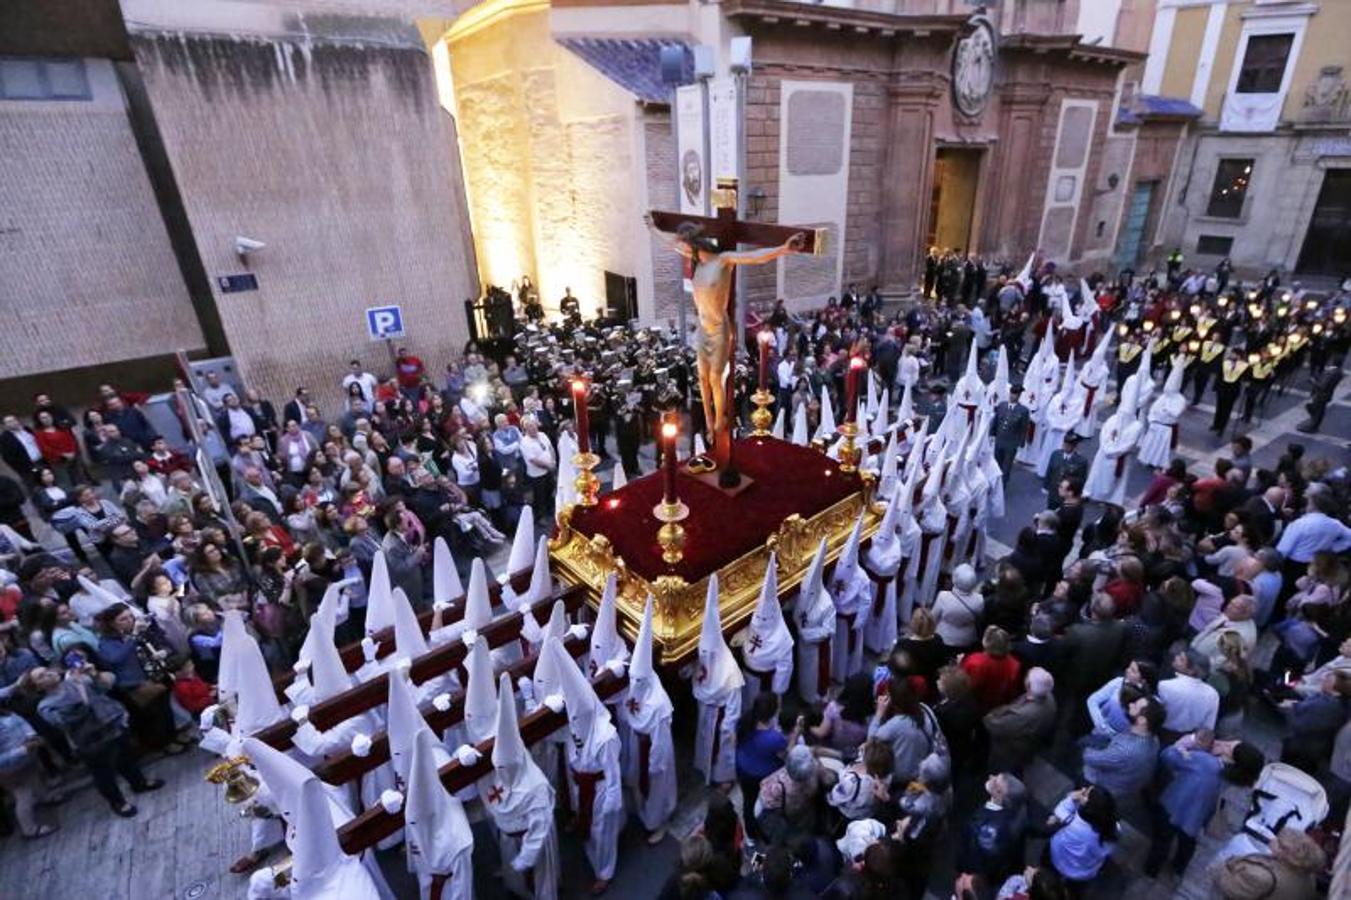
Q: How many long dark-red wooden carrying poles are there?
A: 4